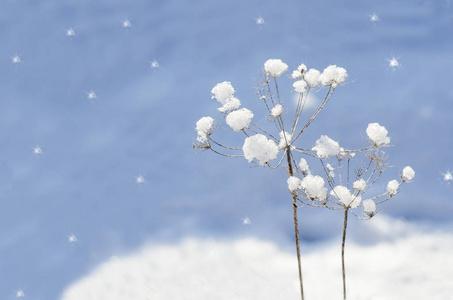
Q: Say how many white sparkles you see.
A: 14